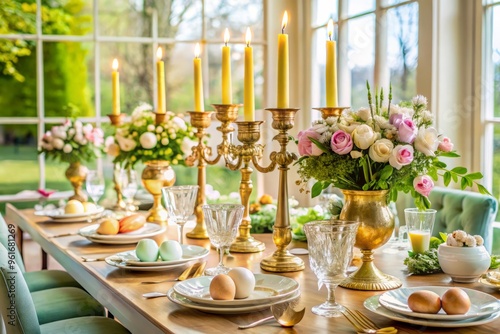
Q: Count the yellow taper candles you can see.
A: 7